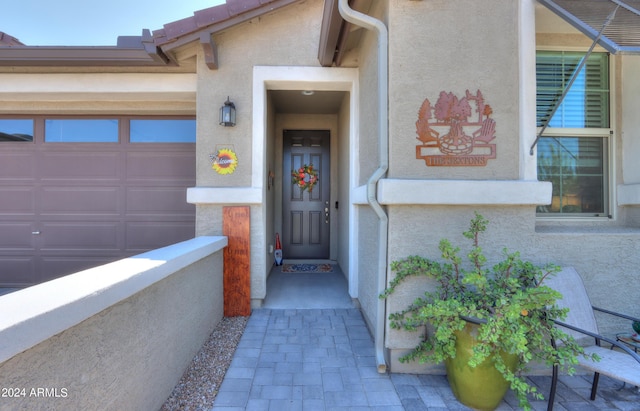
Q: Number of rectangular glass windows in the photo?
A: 4